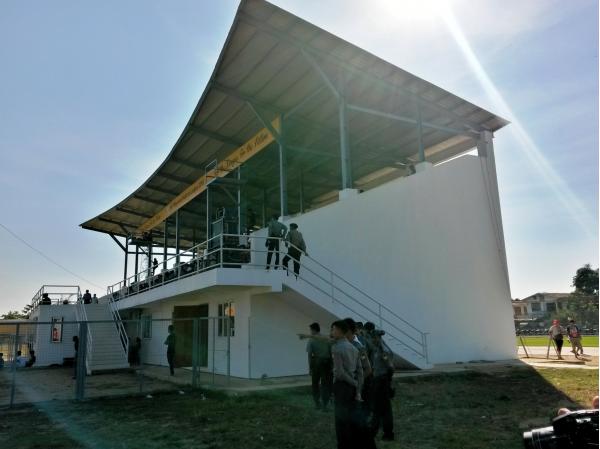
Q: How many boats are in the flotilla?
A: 0